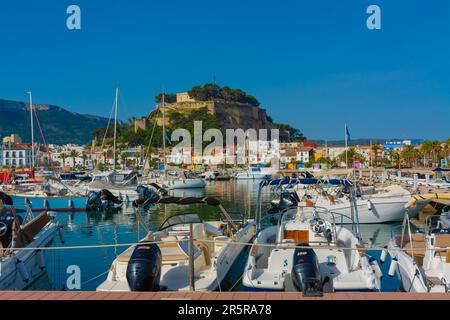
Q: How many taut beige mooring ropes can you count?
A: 1